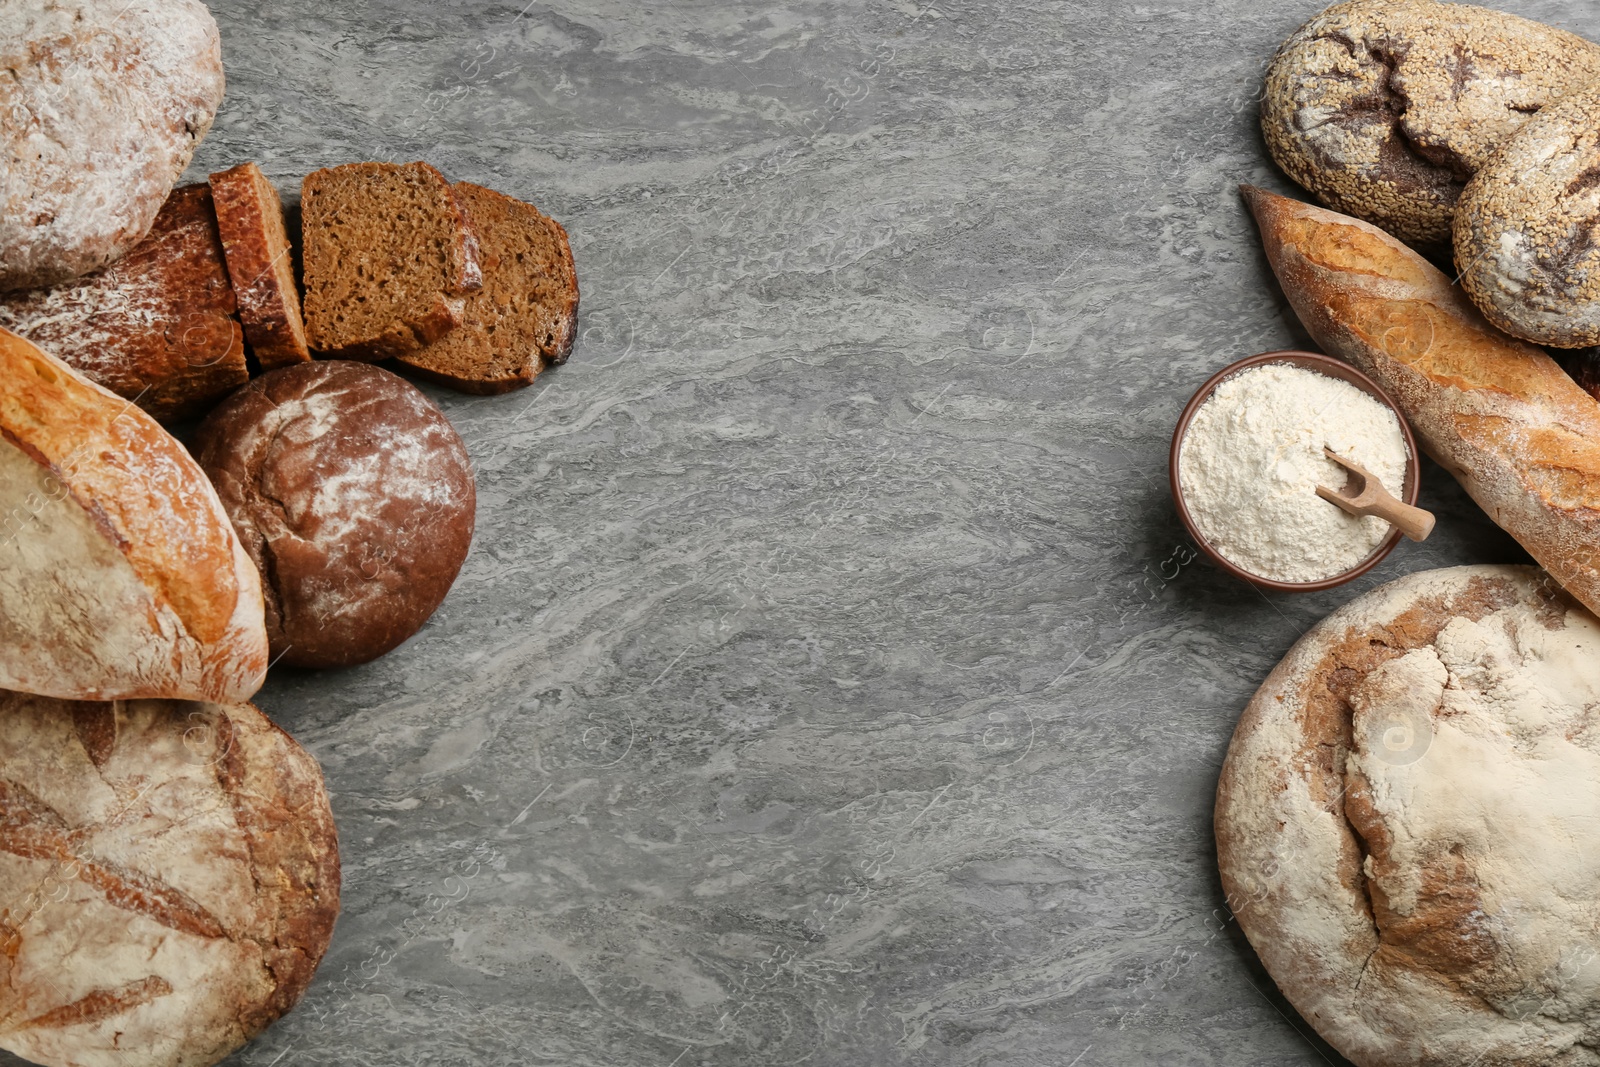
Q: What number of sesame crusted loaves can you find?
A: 2